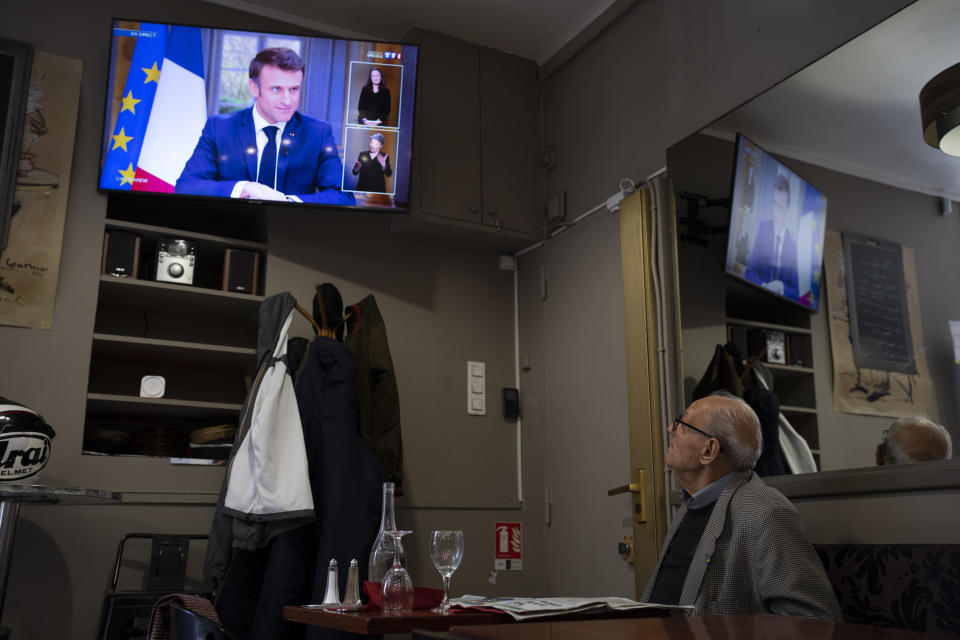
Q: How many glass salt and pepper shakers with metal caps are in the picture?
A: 2